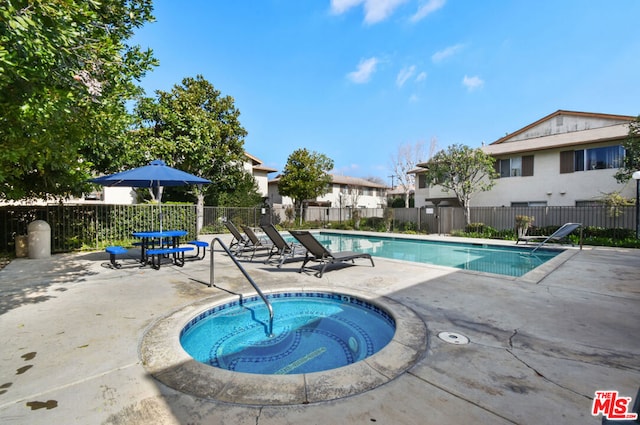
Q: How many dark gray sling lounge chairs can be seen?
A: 5